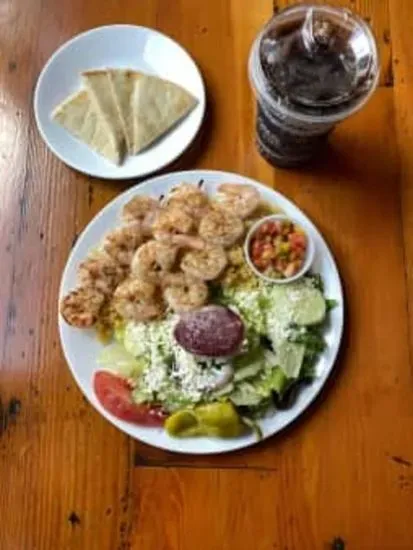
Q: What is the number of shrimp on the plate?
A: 12